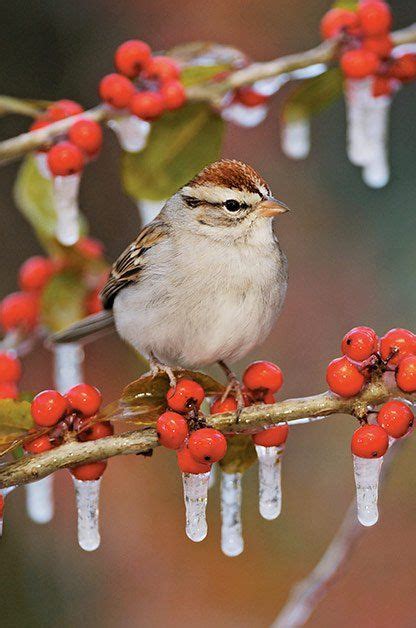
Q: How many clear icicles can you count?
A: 5